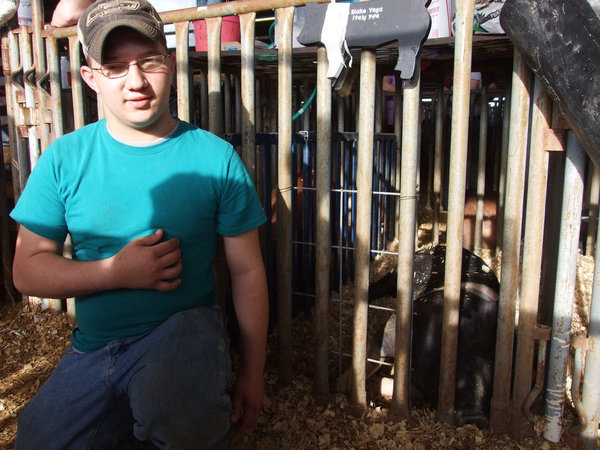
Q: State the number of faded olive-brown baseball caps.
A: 1